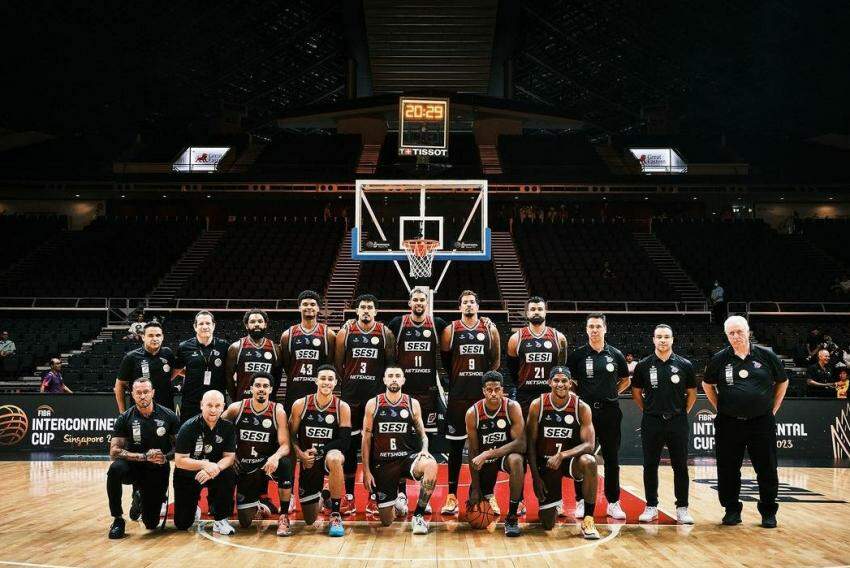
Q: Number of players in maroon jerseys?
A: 11